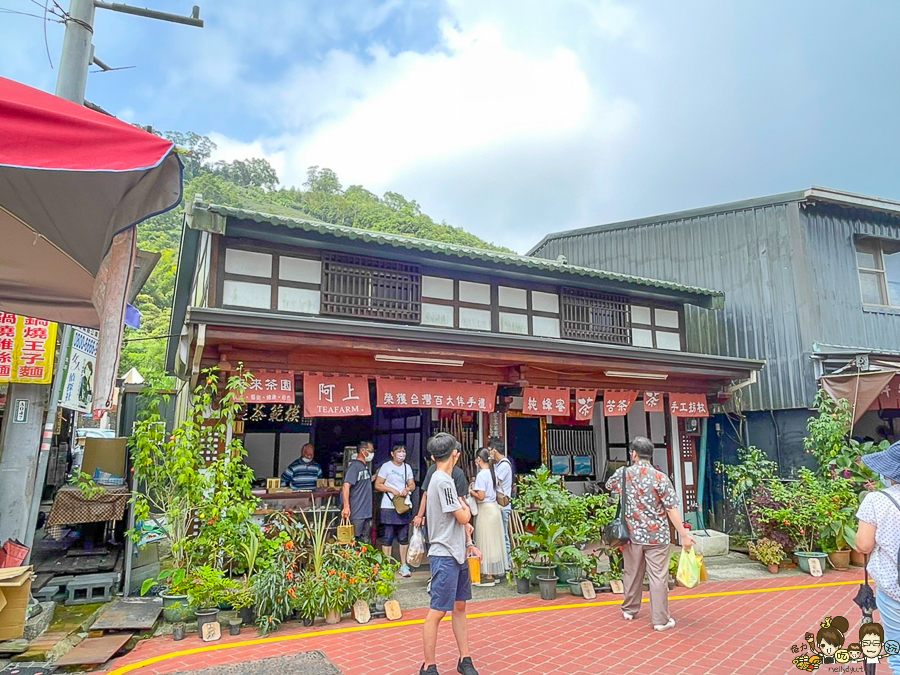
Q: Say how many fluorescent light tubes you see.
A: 2